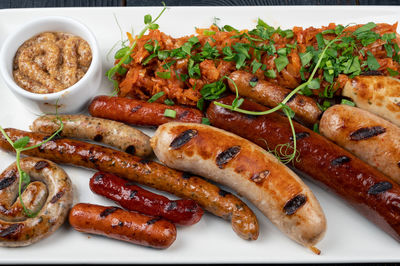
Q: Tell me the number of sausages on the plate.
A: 11